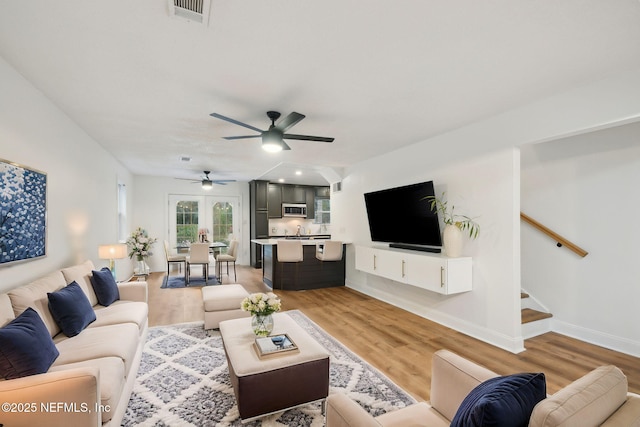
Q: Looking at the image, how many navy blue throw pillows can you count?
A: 4